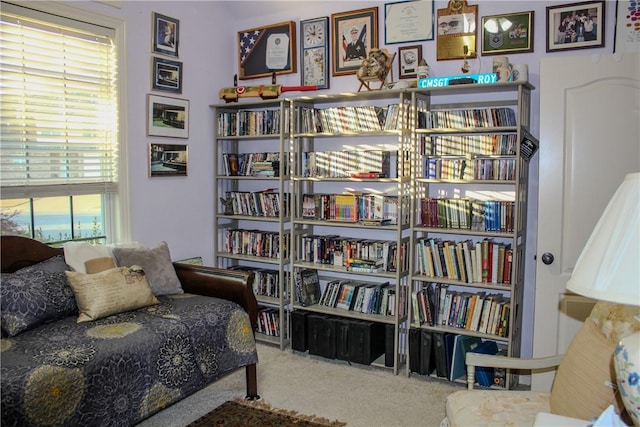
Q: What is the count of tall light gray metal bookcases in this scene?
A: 3